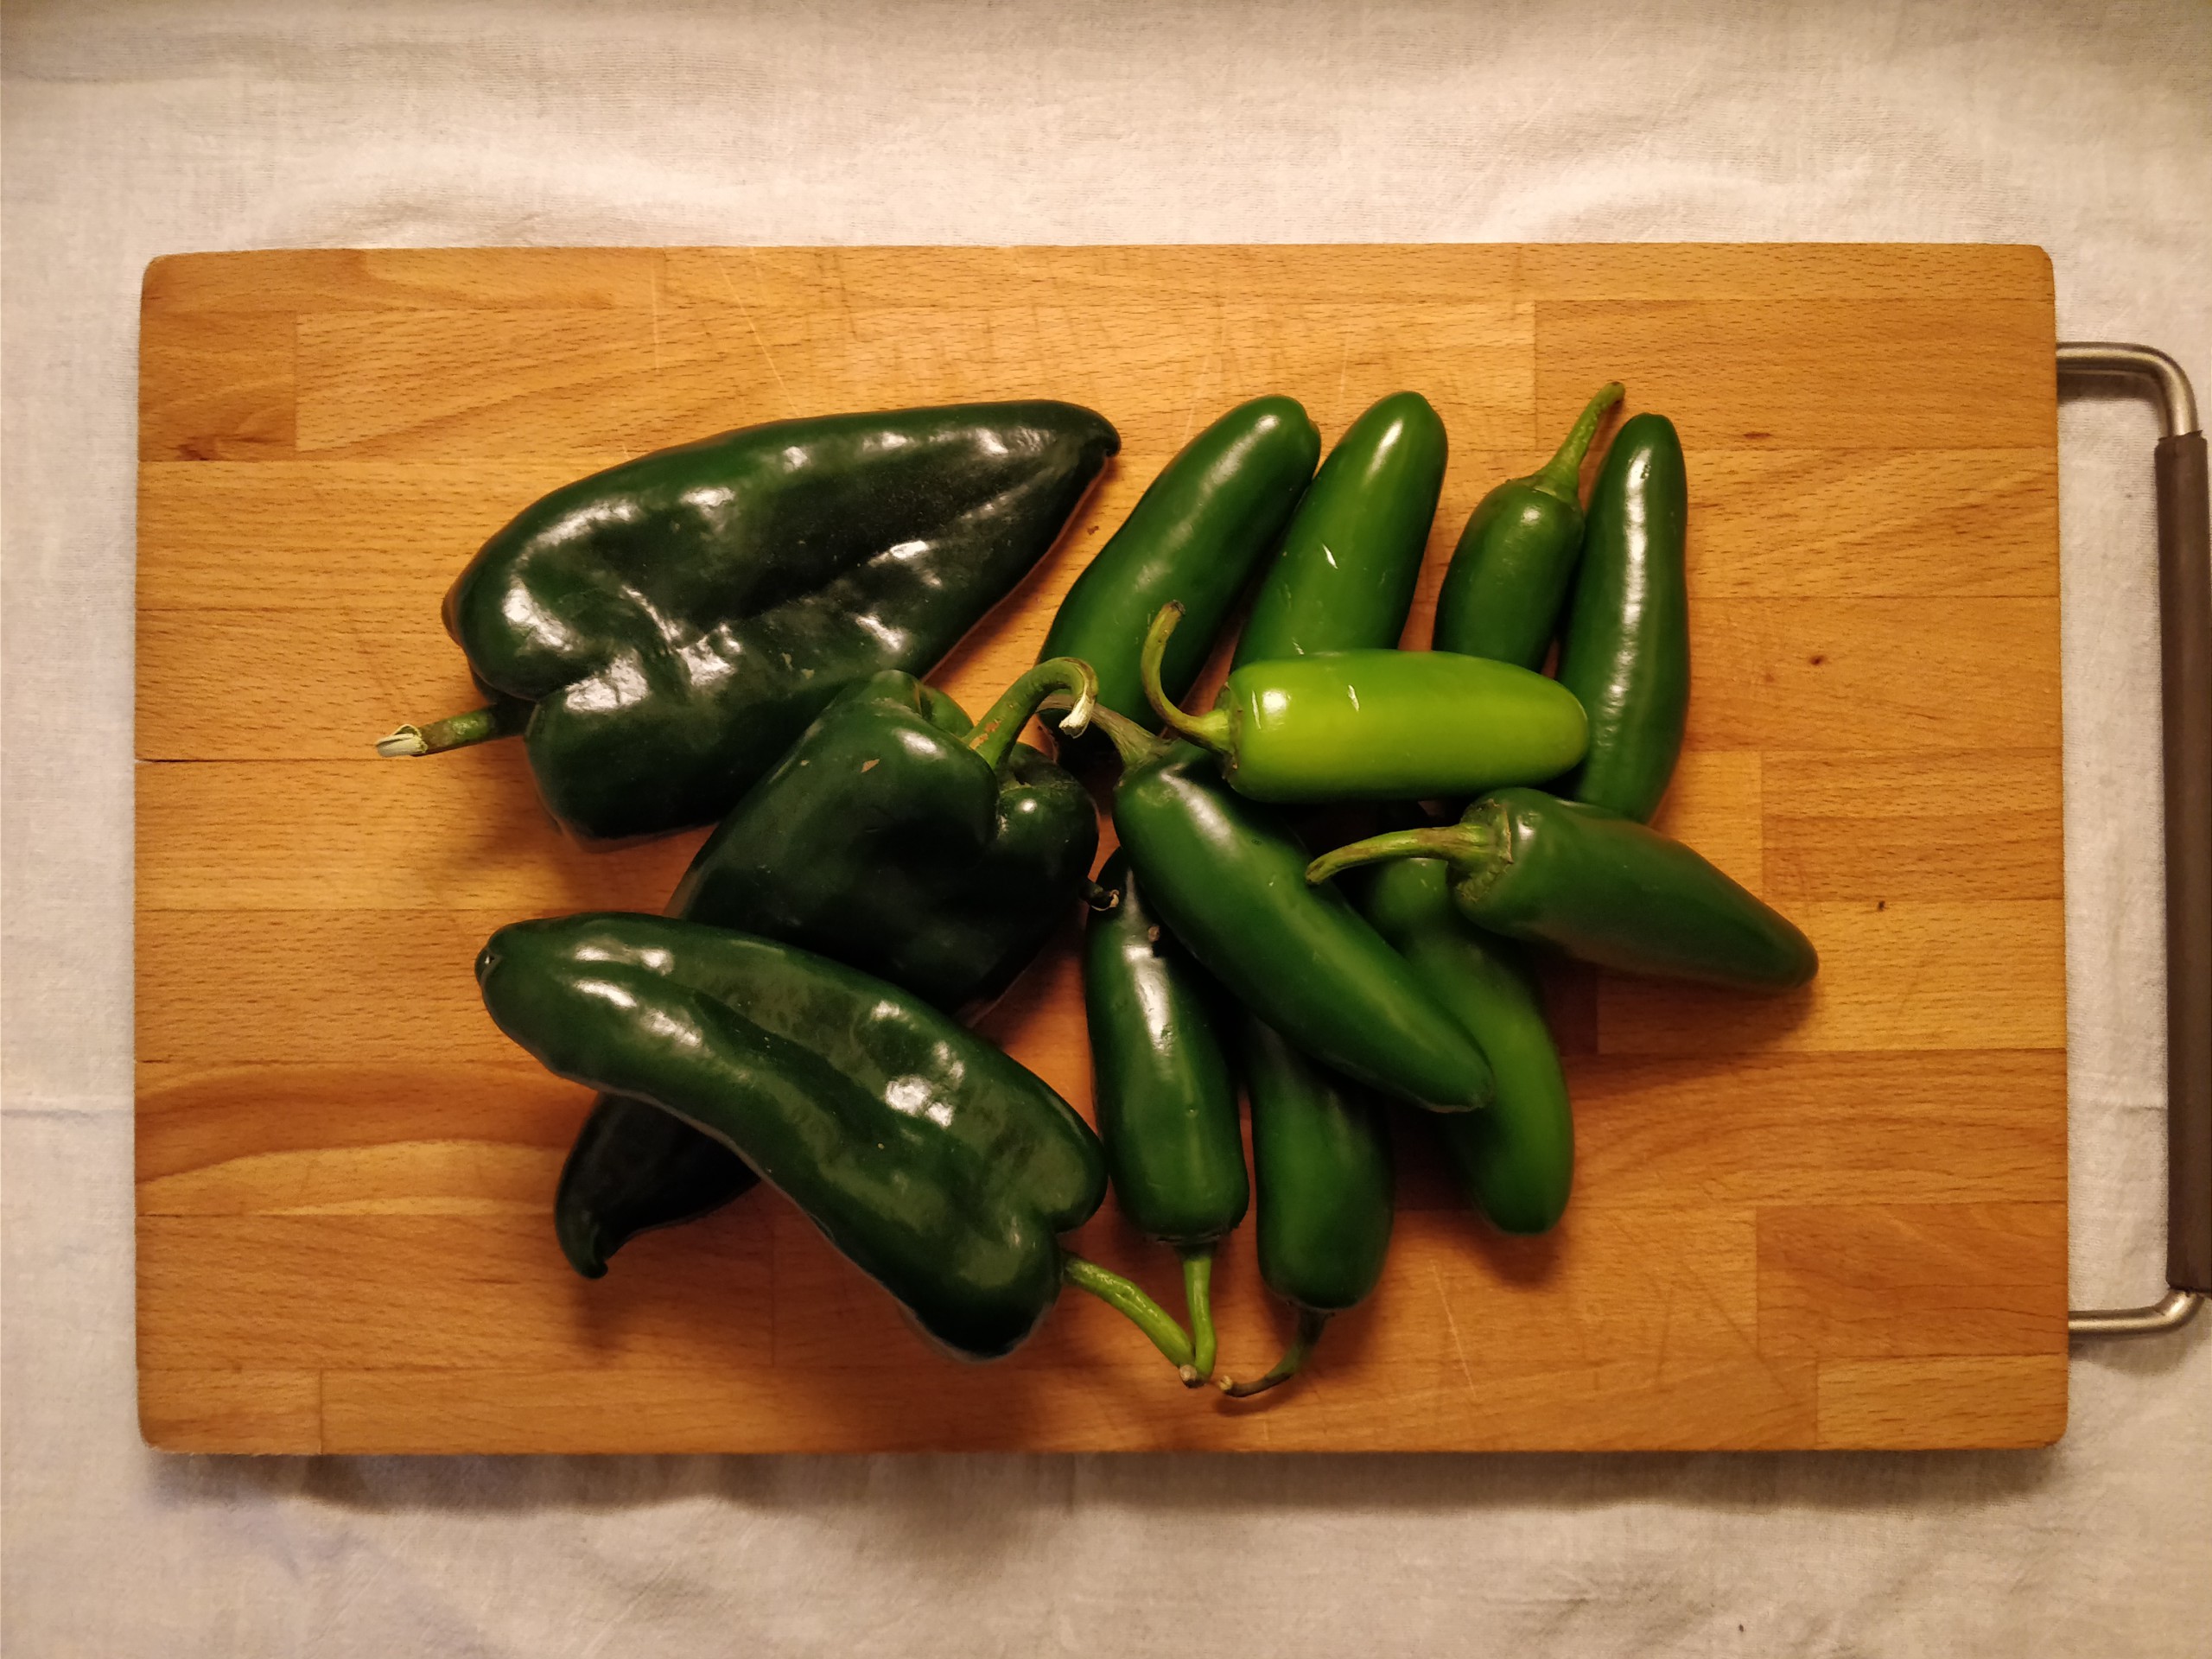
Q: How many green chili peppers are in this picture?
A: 13